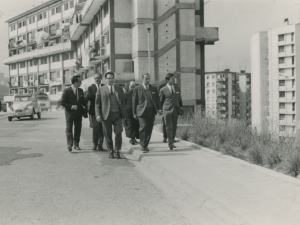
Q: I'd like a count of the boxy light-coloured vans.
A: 1